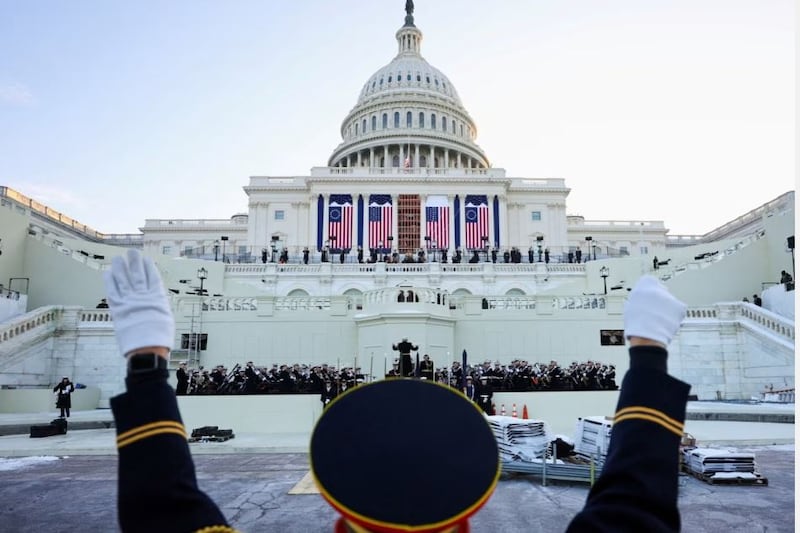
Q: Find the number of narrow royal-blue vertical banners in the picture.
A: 4